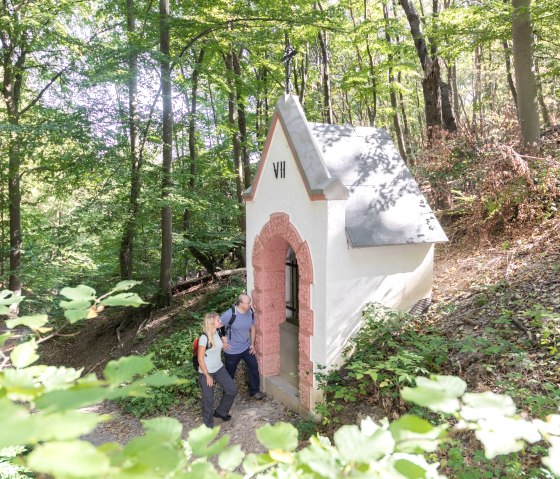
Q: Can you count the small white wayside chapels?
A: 1